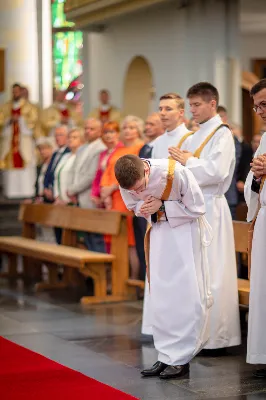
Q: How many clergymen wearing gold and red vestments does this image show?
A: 3